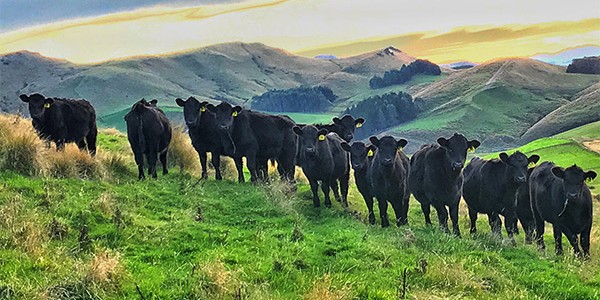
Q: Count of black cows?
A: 11